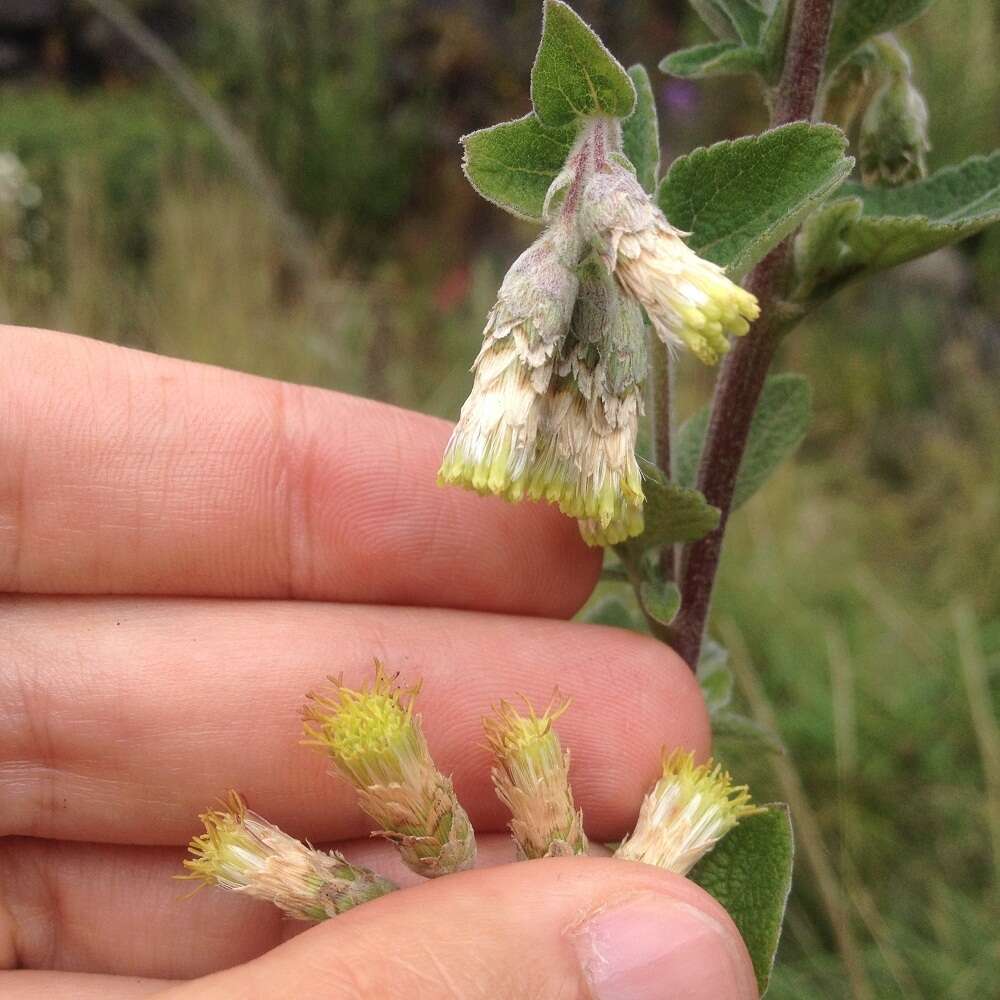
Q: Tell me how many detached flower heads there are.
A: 4